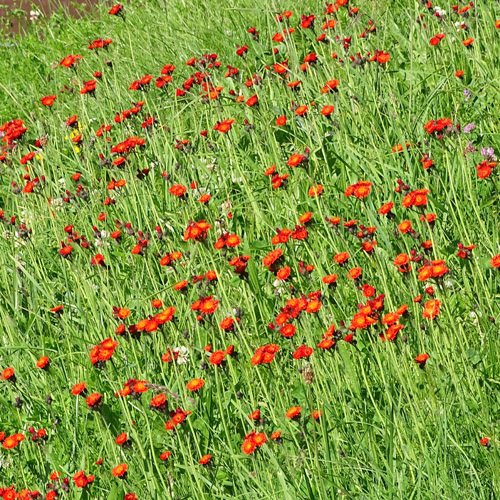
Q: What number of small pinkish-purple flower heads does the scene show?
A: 4